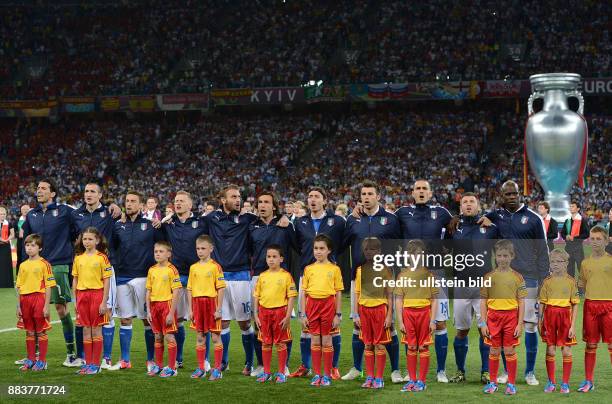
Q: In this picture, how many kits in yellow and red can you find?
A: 11